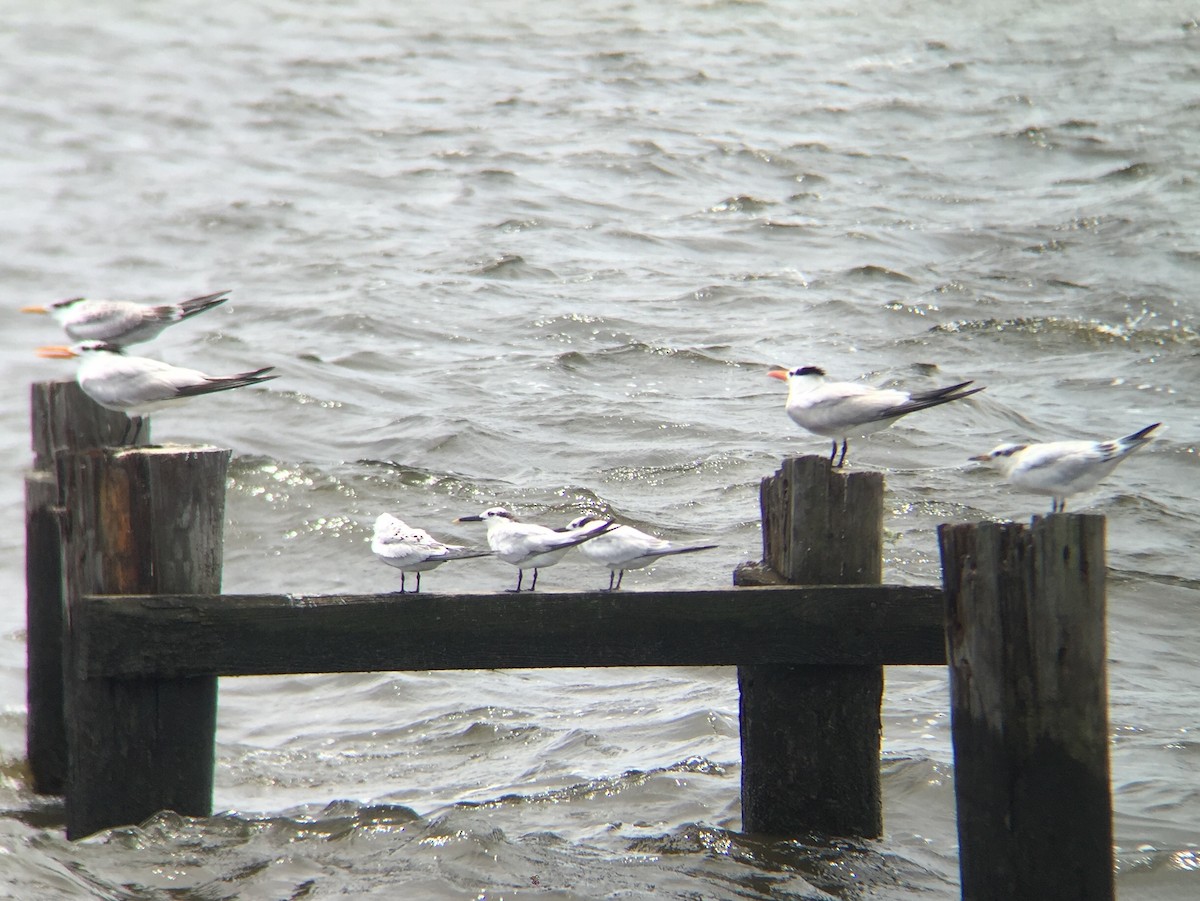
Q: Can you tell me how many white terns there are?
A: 7